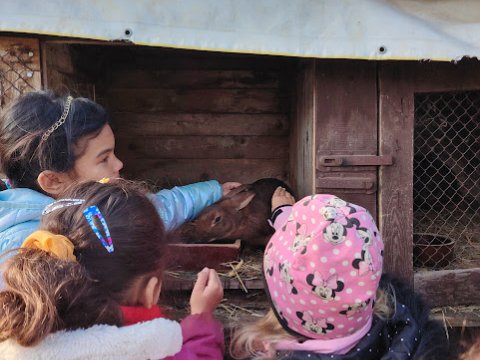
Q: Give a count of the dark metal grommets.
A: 2